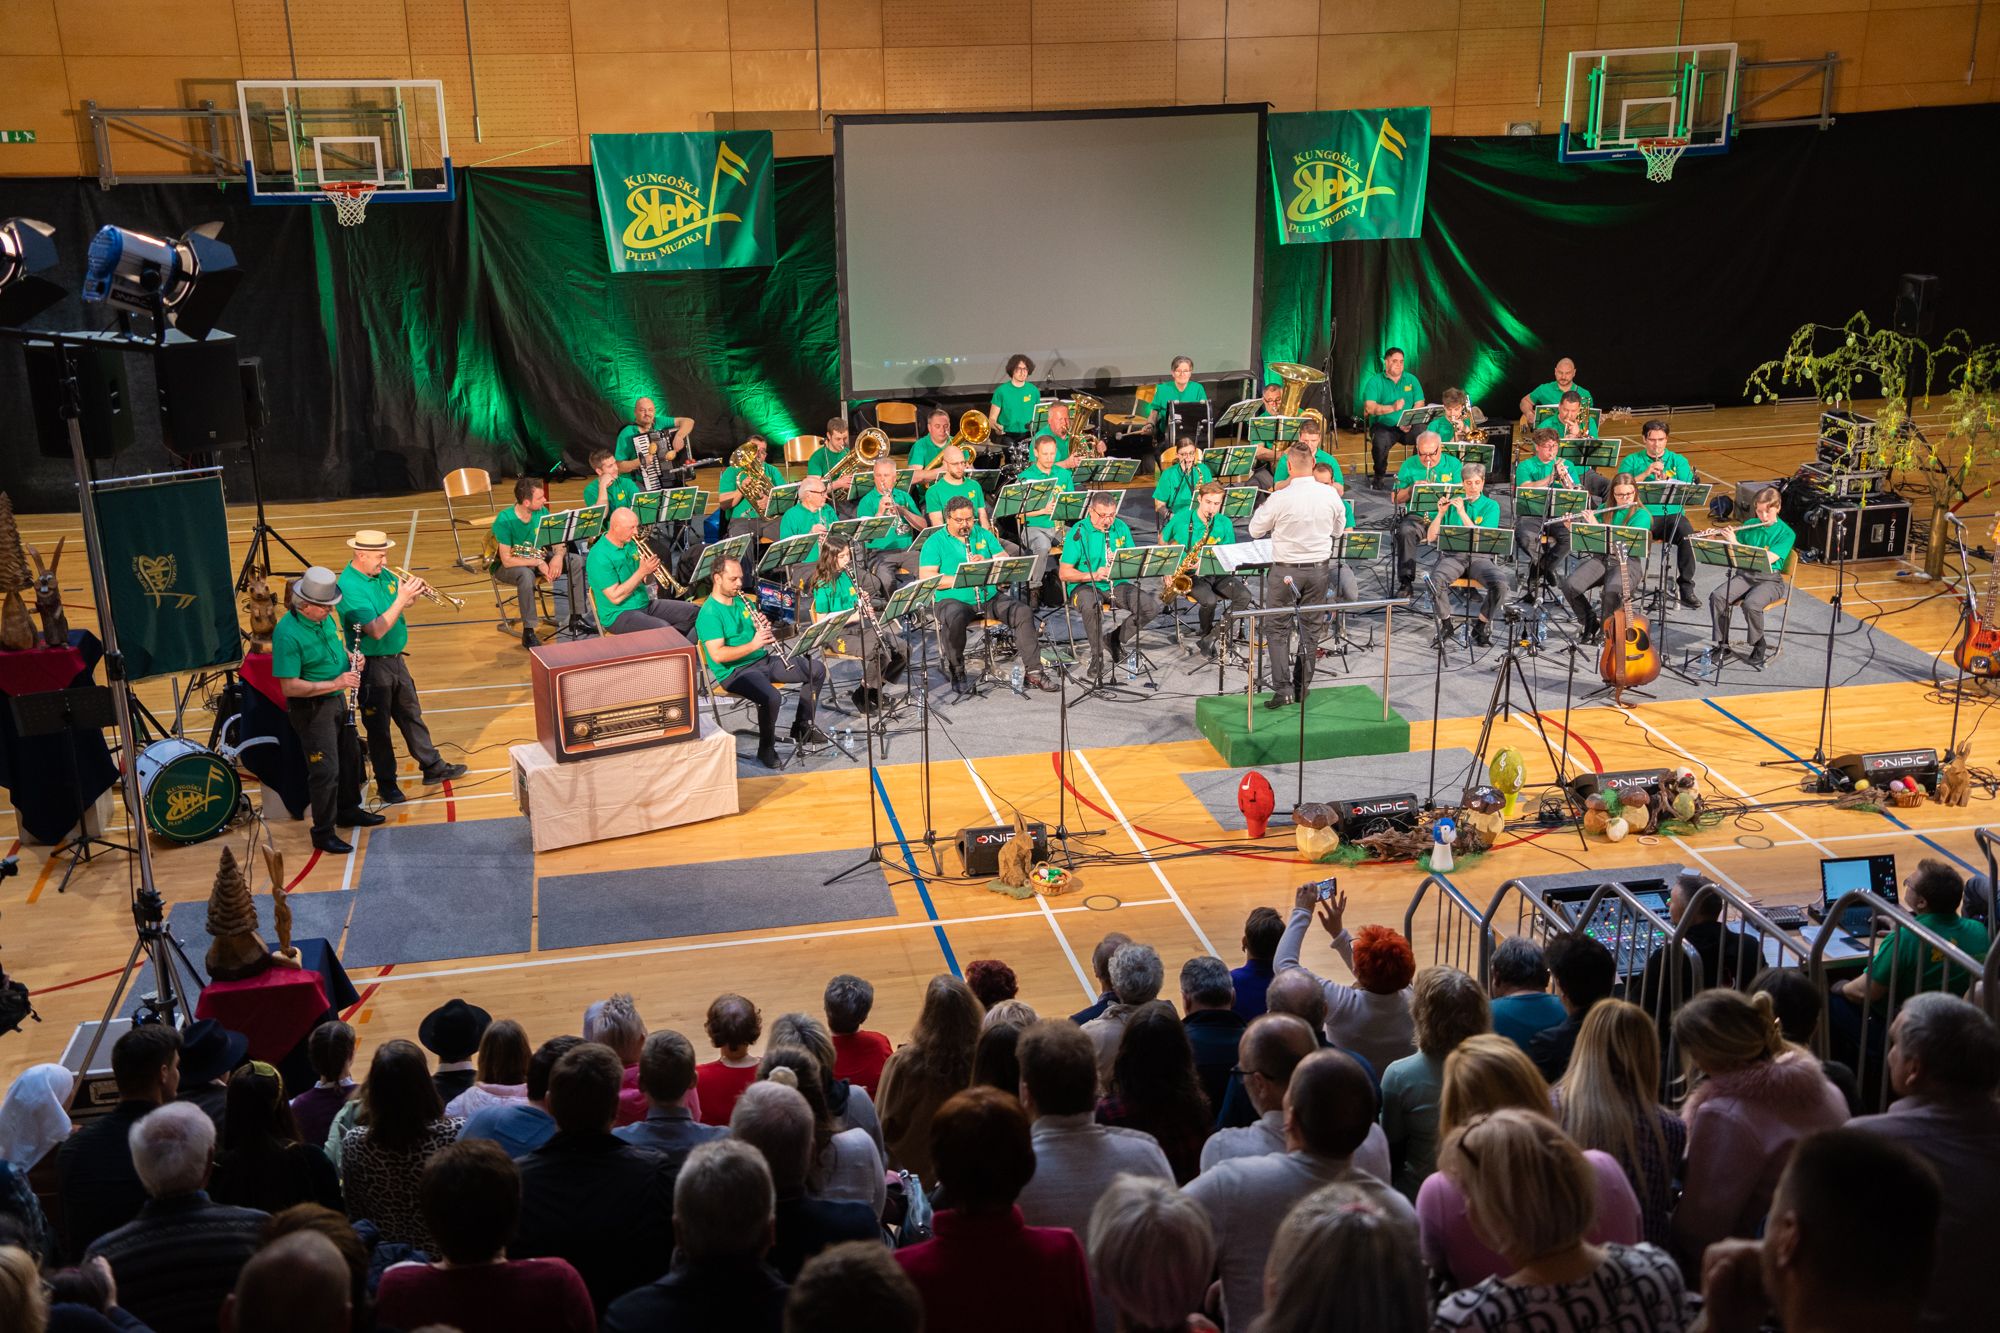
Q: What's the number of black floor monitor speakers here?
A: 4